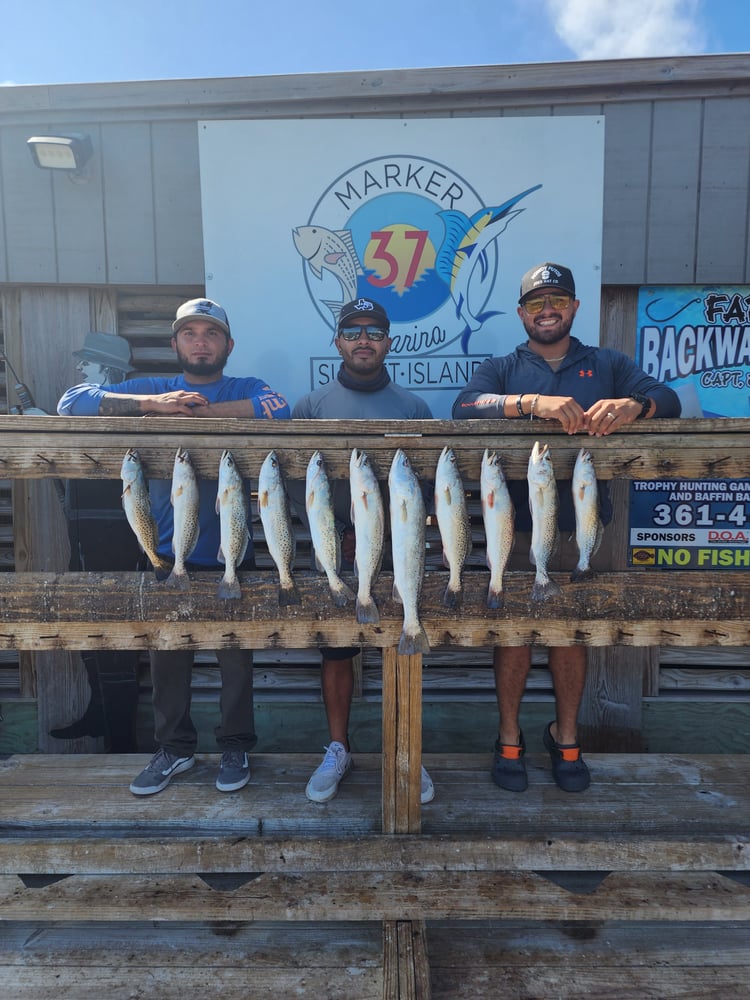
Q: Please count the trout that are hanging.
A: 11